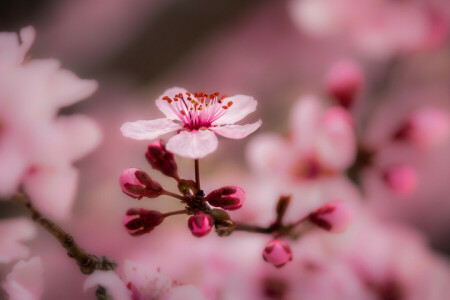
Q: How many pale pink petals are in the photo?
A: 5